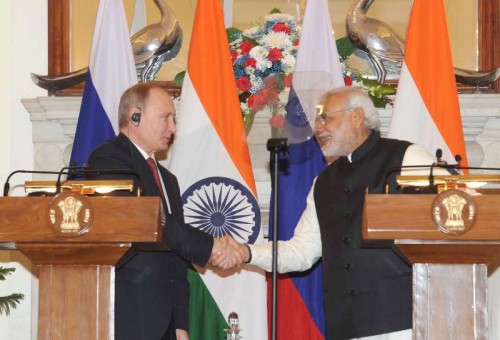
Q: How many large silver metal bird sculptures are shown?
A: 2